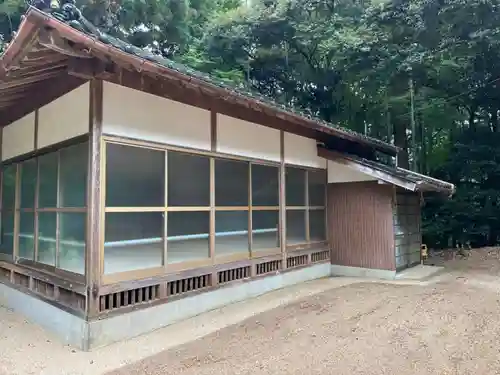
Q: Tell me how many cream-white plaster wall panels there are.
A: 6